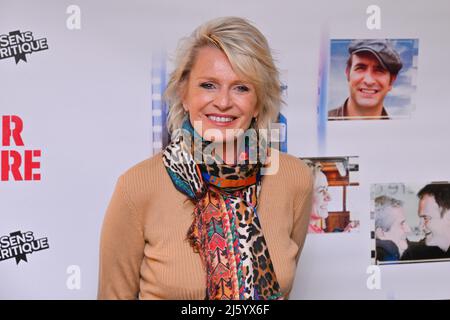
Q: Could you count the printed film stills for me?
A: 3